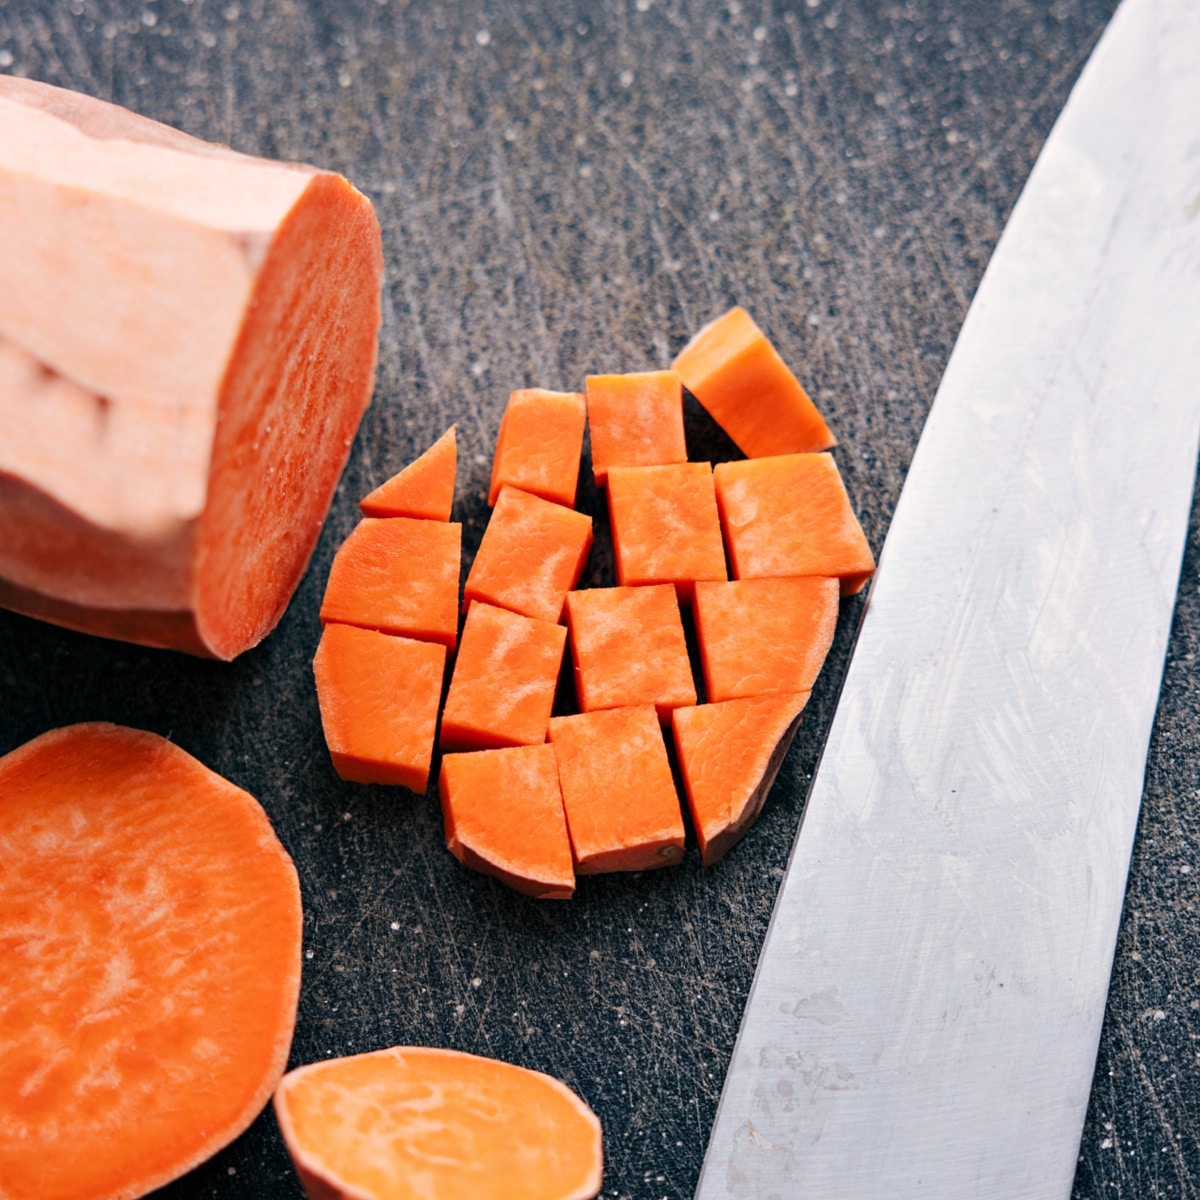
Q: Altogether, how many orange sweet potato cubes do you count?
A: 15